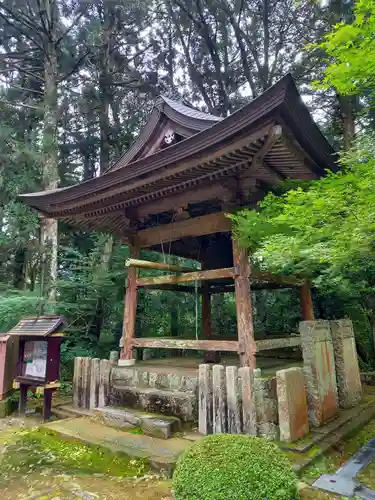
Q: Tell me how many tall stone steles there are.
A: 2